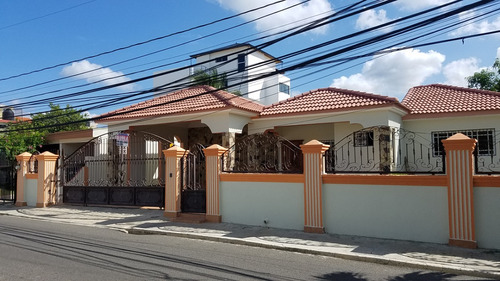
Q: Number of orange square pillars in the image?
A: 6